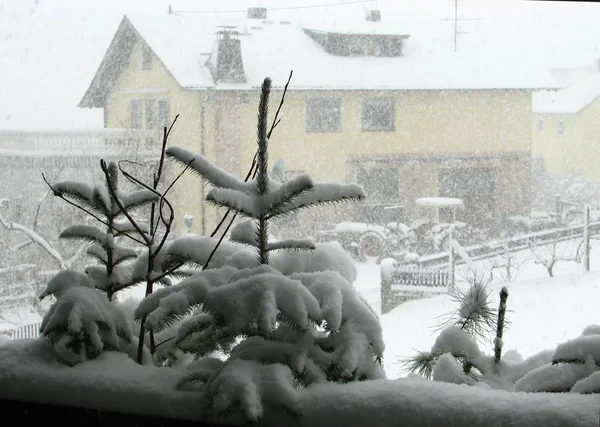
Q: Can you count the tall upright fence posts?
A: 2